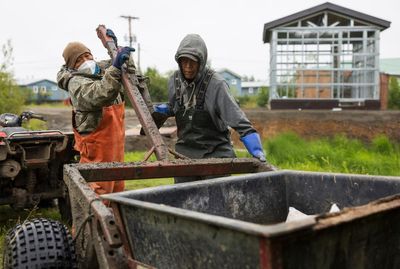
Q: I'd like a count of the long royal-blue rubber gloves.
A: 2